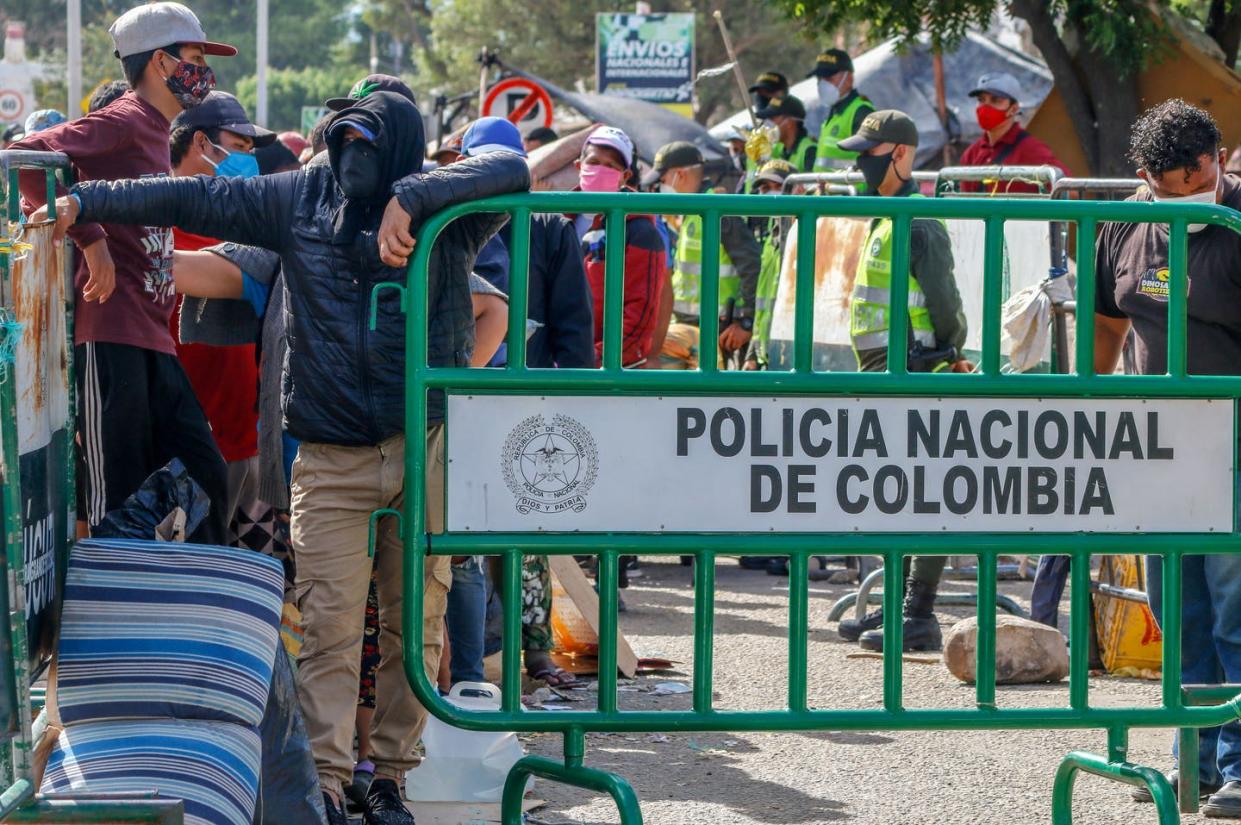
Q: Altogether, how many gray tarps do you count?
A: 2